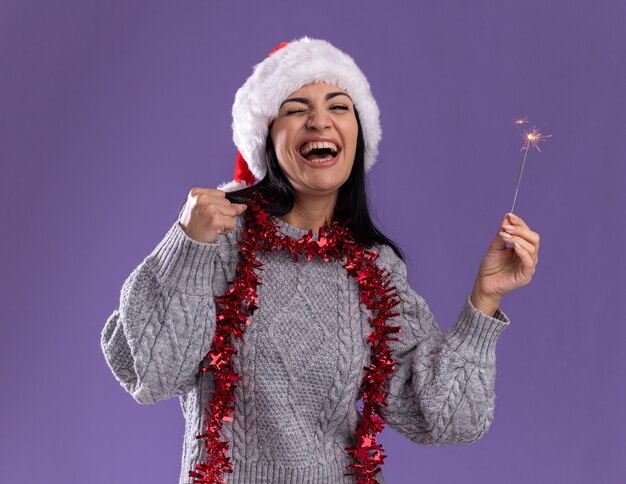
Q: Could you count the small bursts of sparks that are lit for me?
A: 2